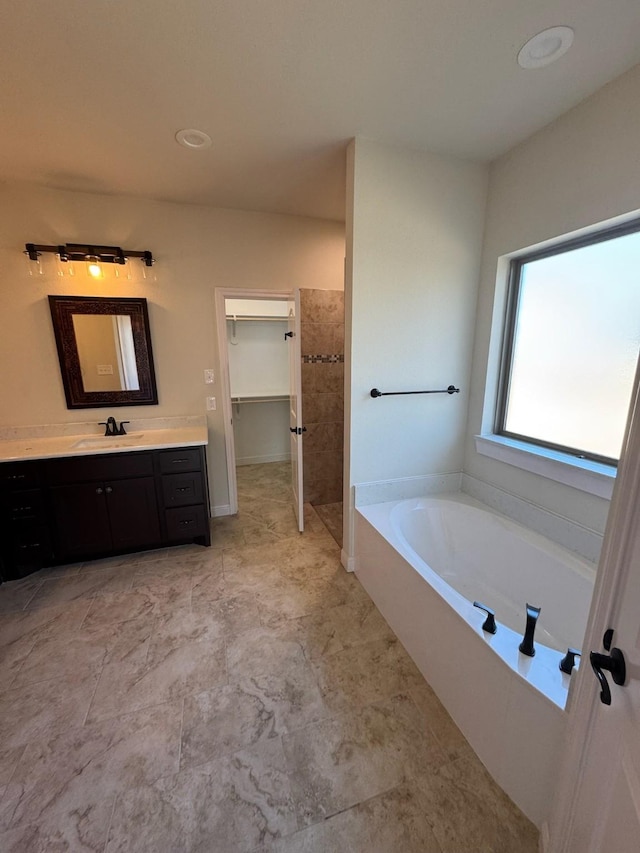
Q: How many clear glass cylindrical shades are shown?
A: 5